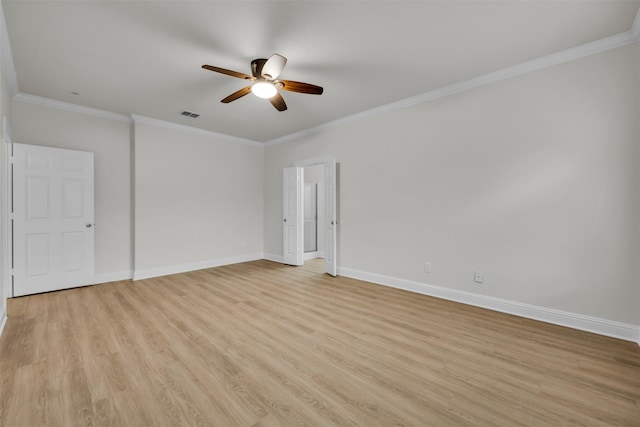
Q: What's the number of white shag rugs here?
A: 0